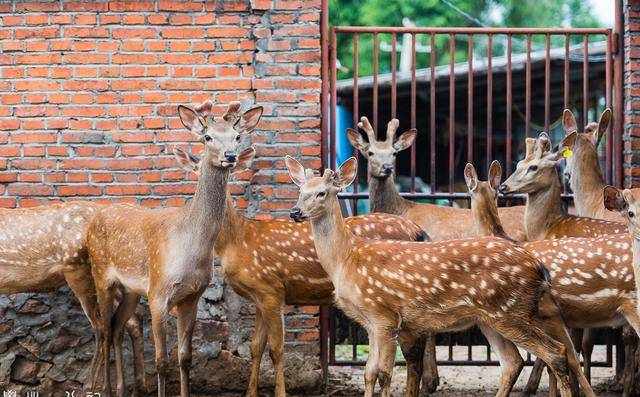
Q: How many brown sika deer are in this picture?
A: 9